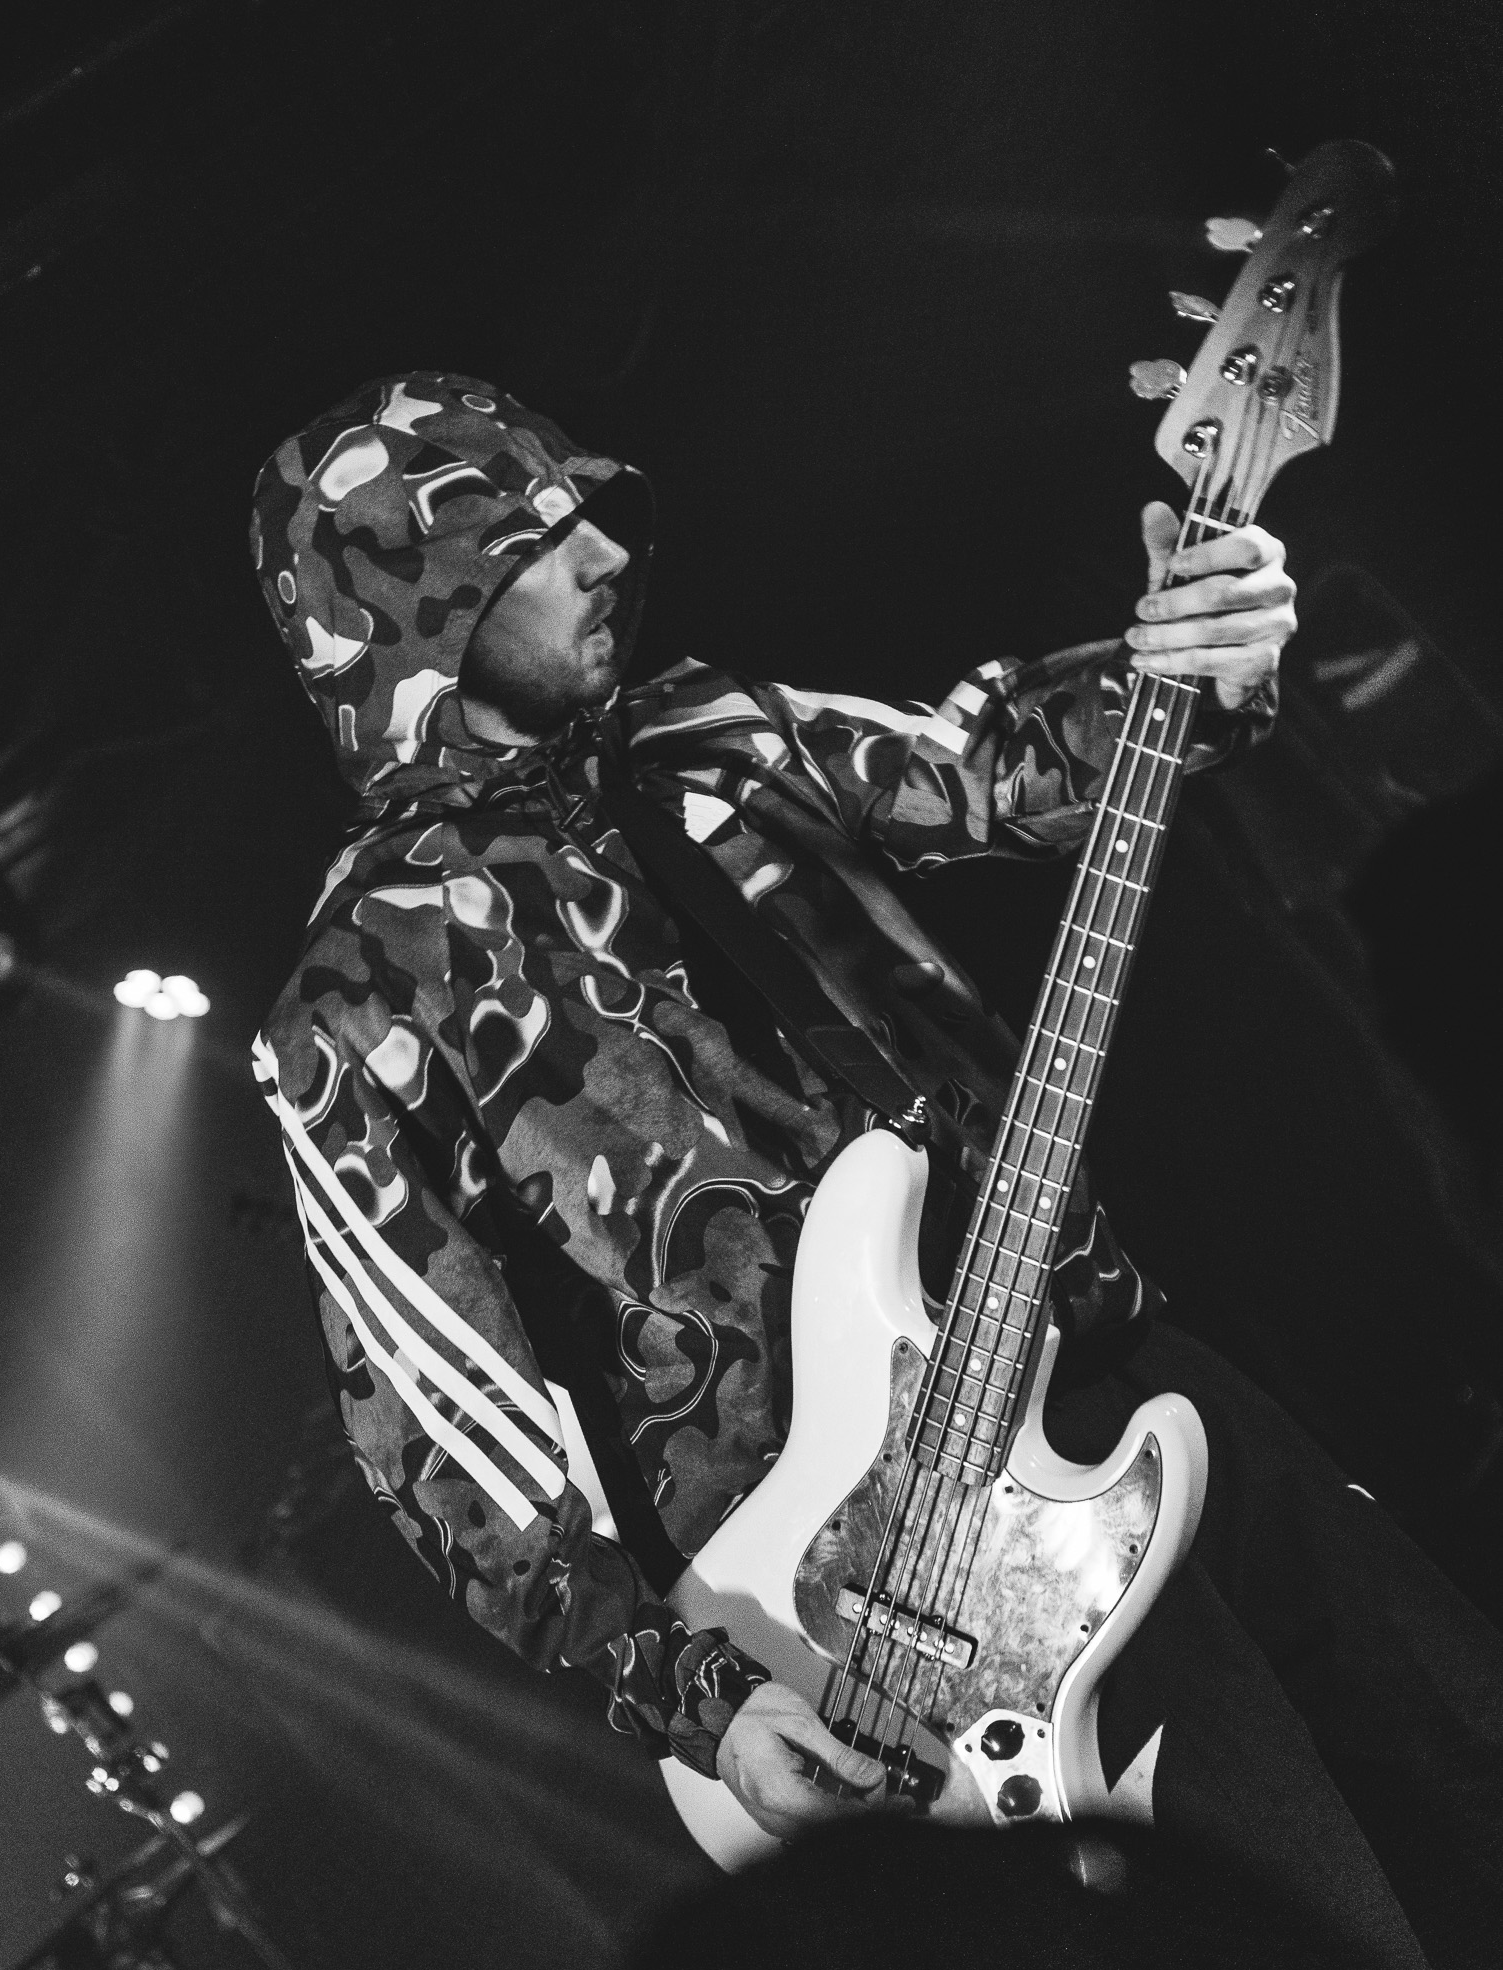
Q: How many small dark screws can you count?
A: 11